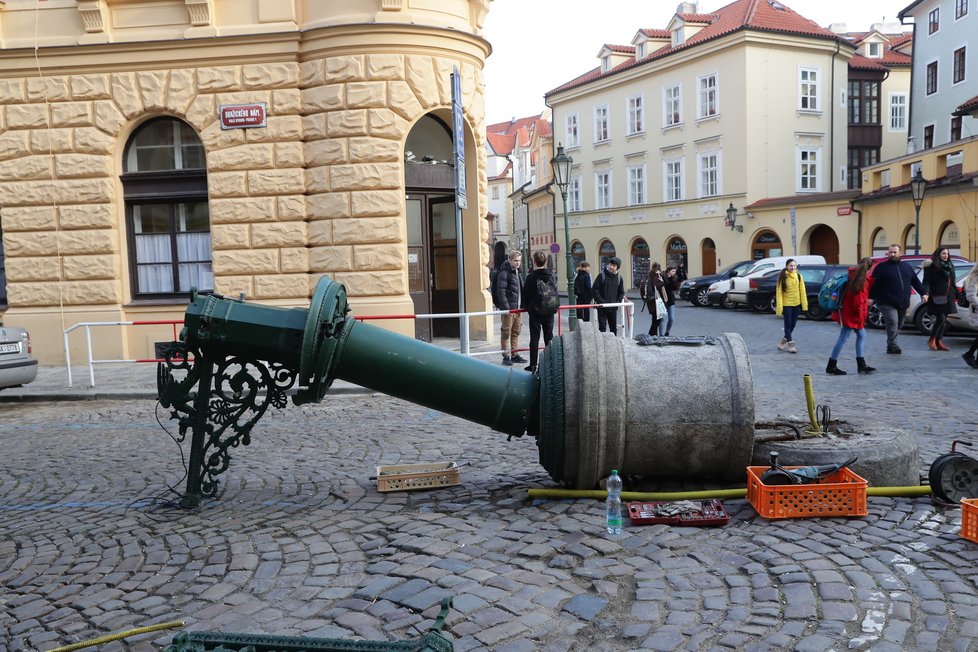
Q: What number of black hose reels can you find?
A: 1